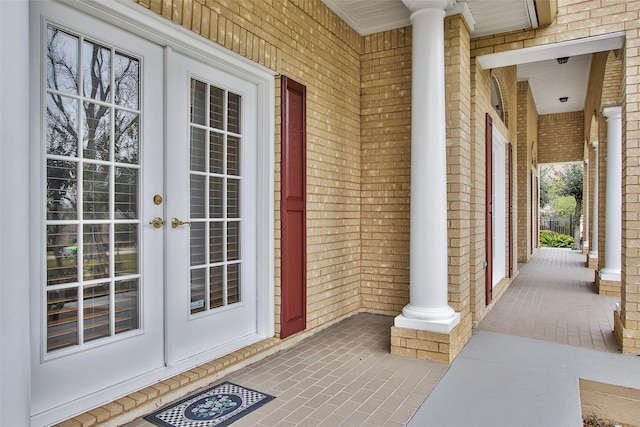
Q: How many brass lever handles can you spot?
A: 2